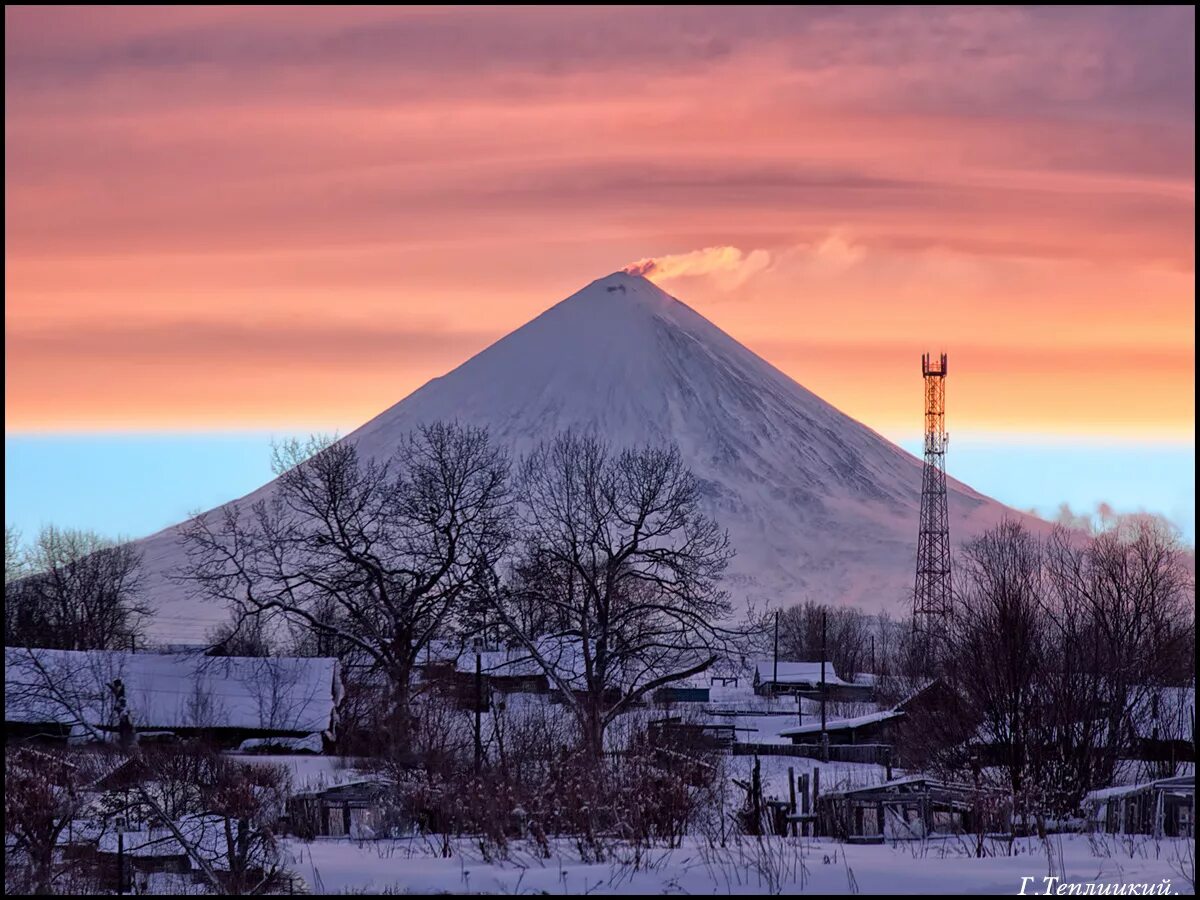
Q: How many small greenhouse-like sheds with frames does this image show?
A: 3